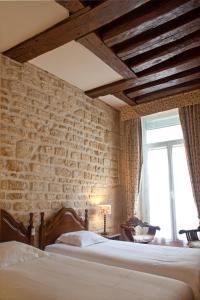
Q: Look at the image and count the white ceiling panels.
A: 3